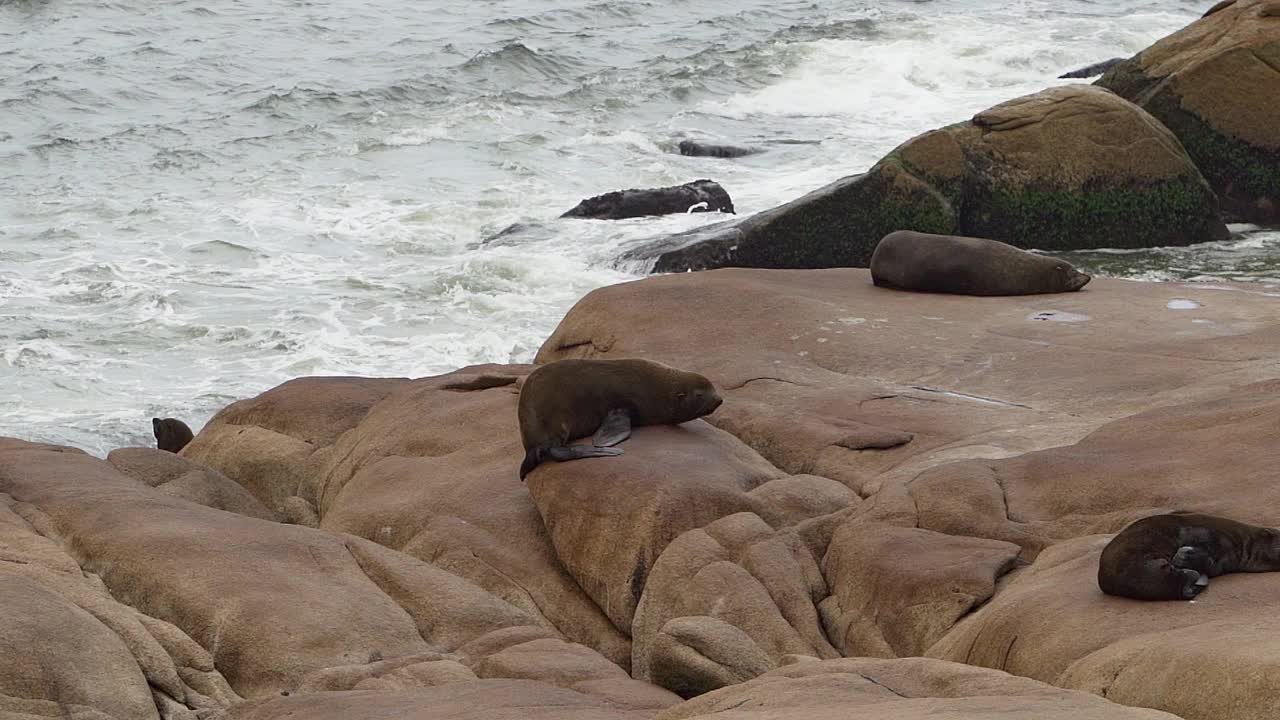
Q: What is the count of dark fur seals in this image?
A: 4